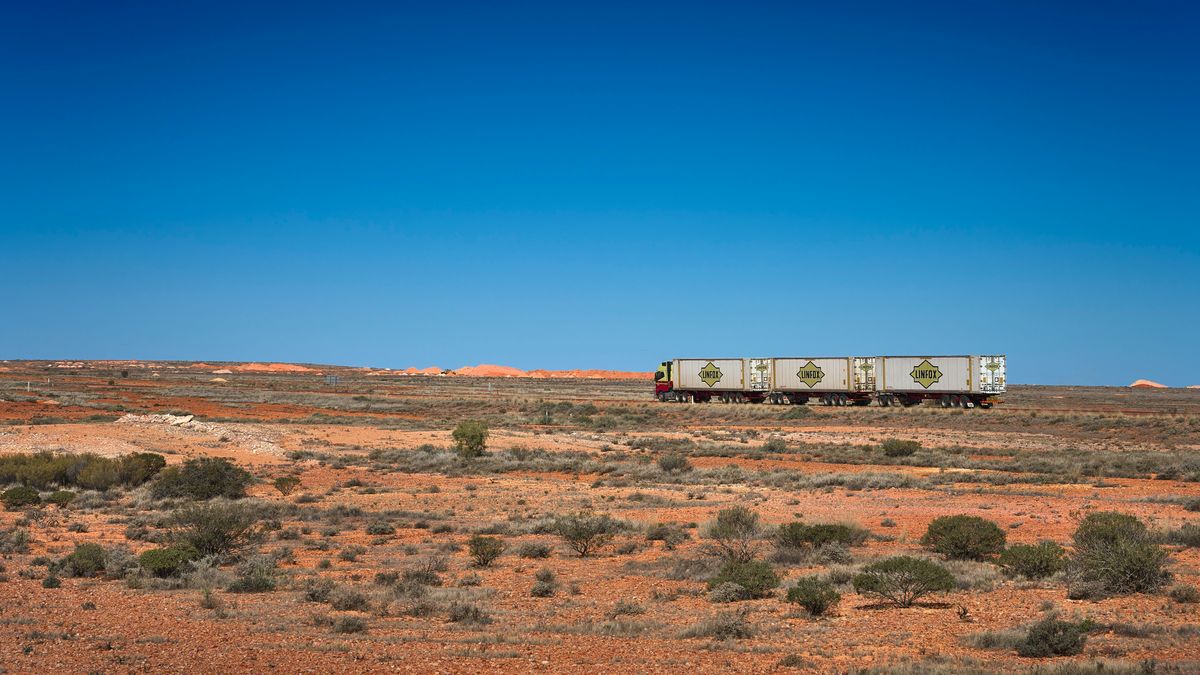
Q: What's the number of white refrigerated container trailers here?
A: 3